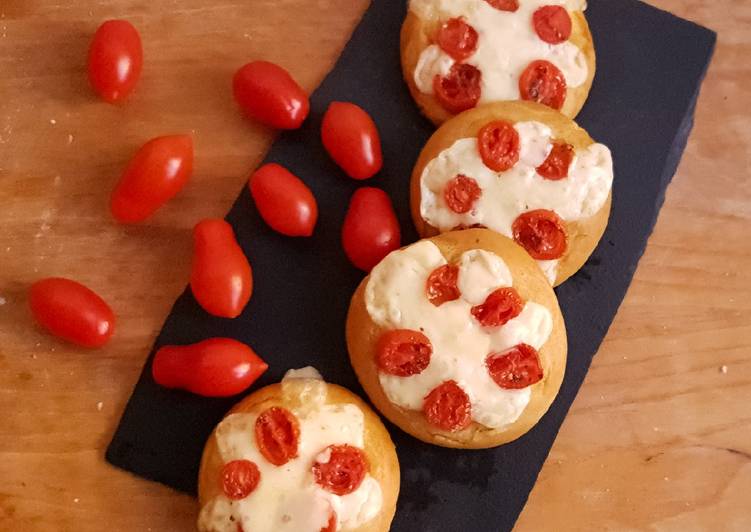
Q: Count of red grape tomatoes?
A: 9